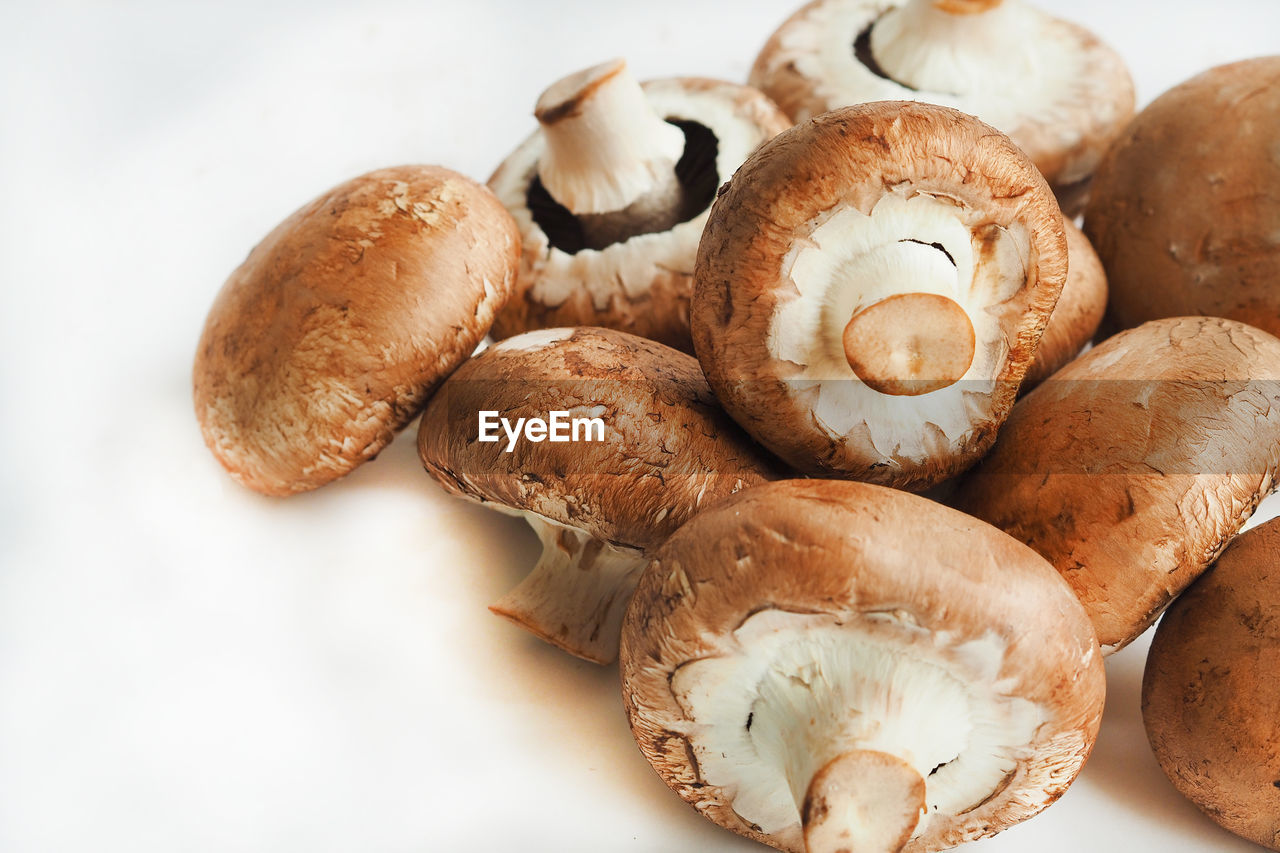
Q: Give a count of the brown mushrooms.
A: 10